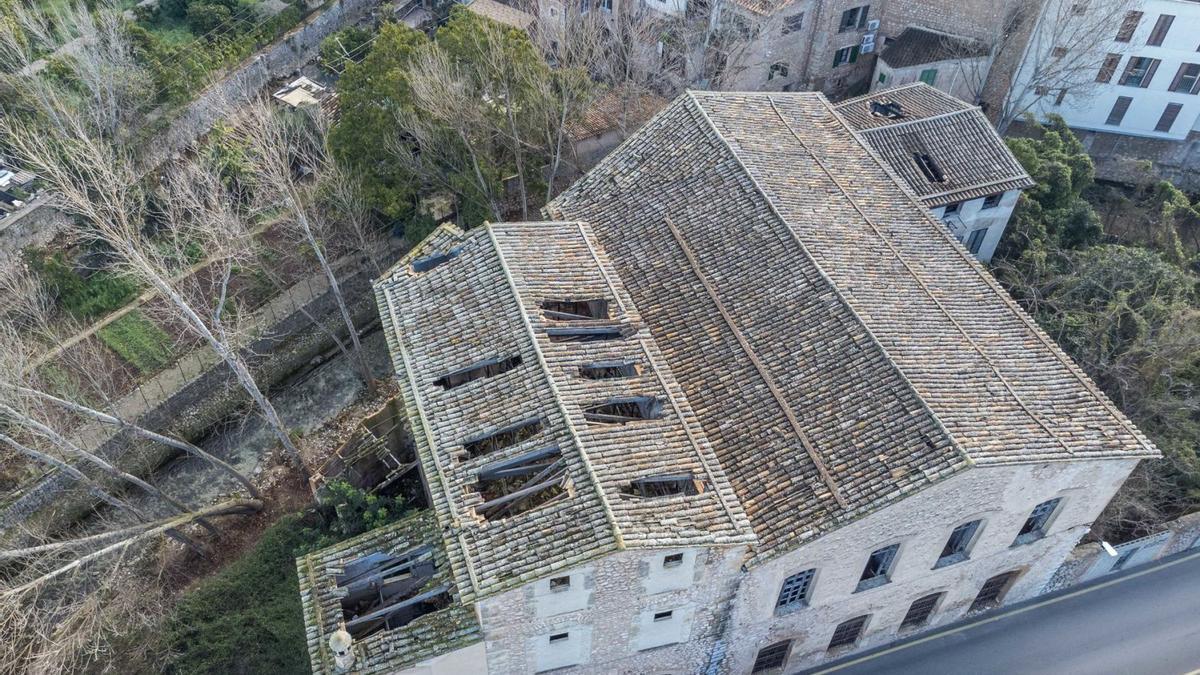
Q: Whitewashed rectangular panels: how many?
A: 4